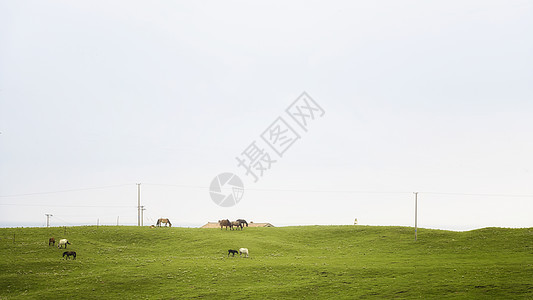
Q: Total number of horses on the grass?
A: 9